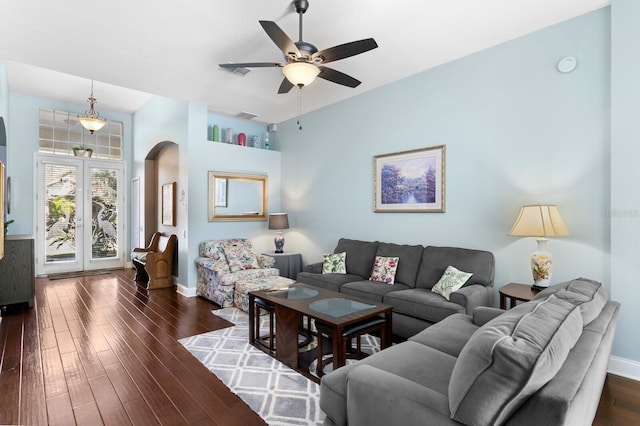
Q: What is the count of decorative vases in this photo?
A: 5